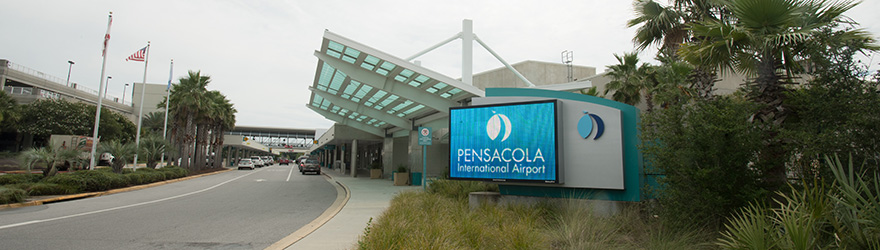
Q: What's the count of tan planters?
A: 2